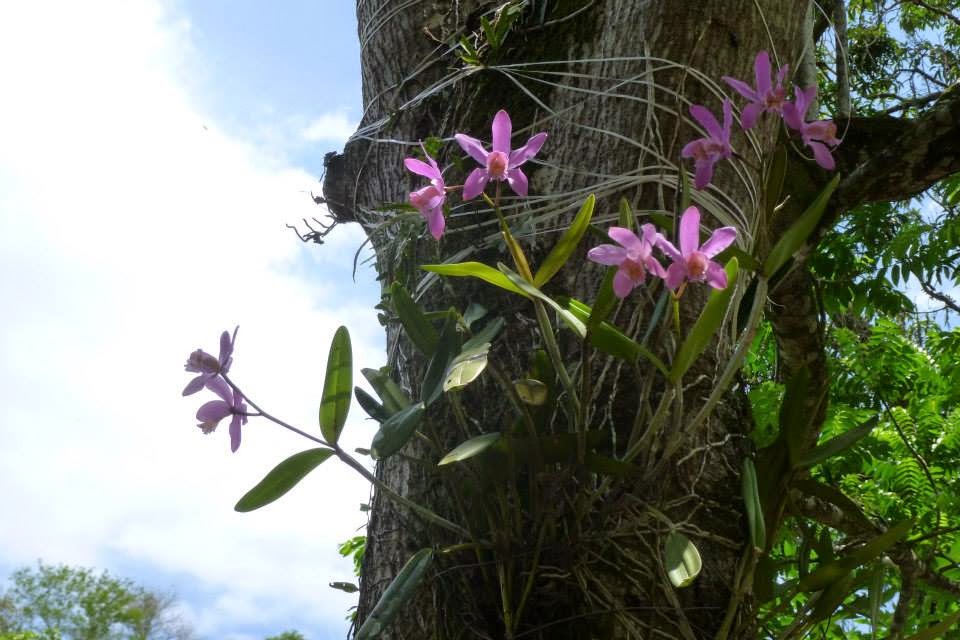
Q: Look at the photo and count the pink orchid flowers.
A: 9